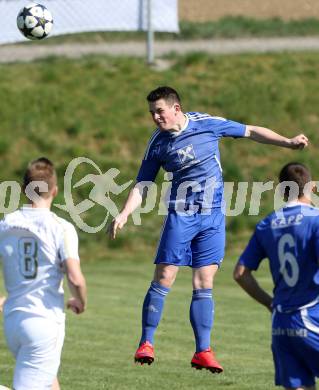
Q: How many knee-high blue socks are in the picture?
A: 2